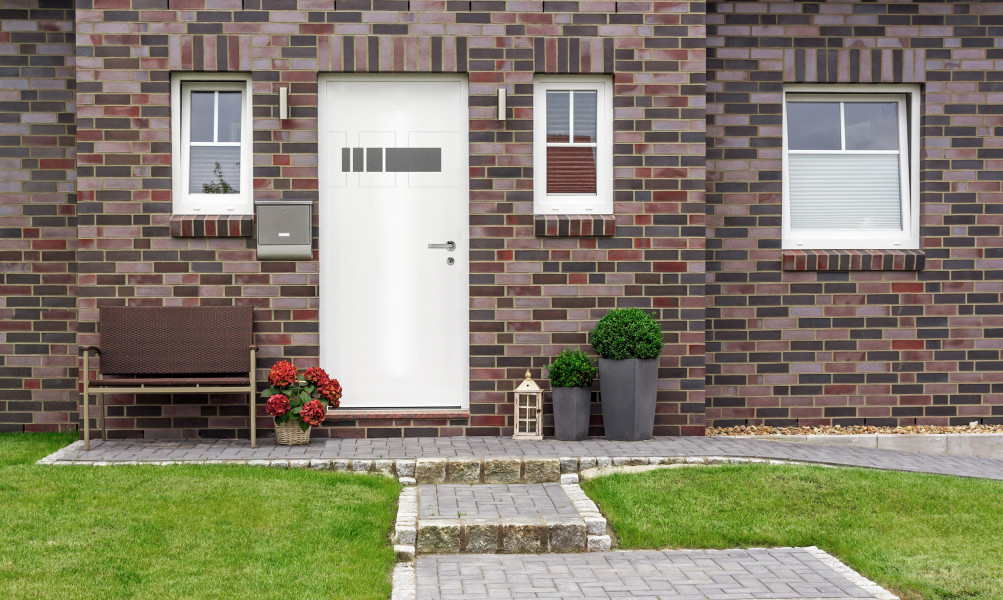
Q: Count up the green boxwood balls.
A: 2